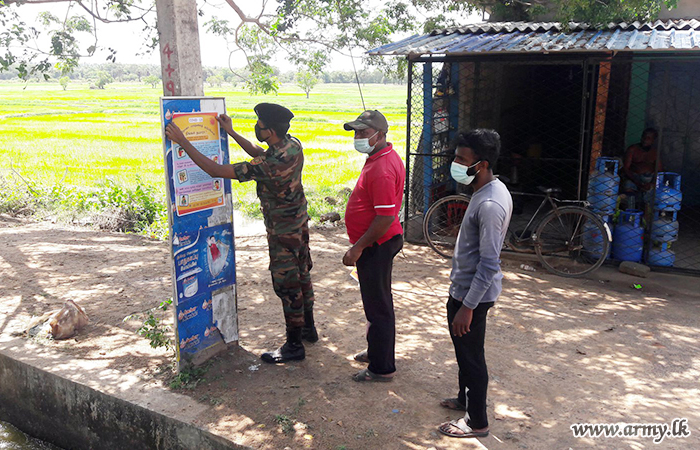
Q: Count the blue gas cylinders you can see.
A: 6